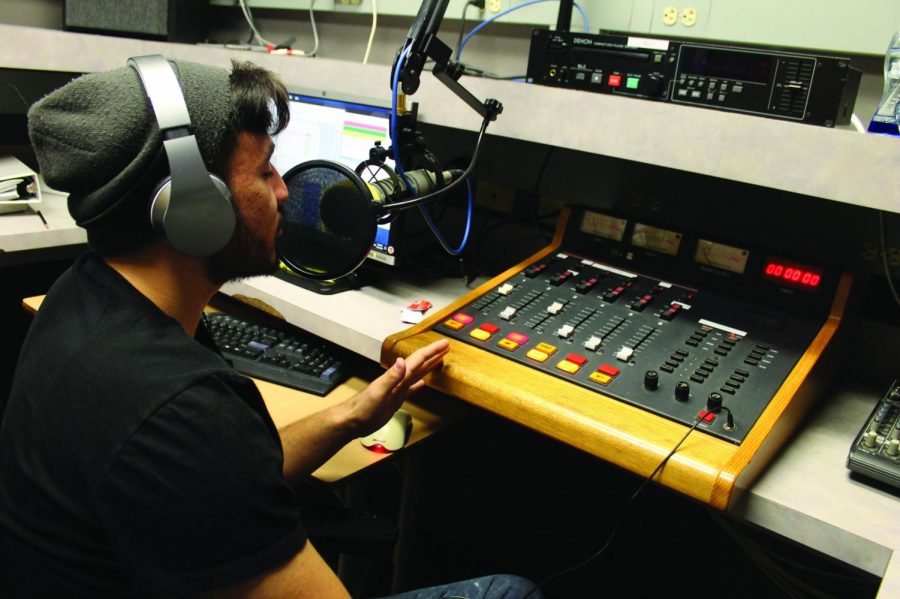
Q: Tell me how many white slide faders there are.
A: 6